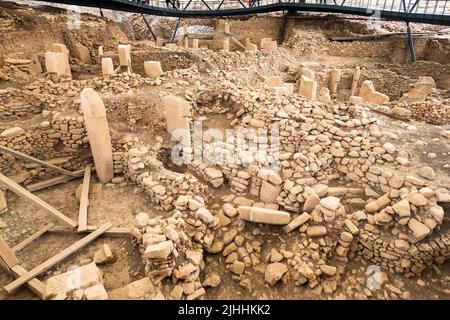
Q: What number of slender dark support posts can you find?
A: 5